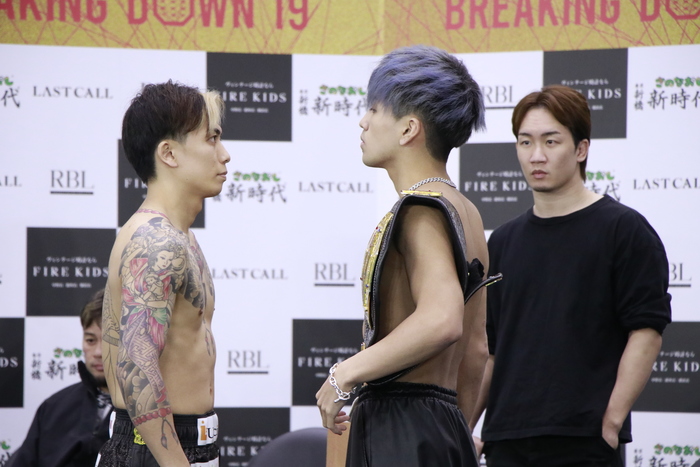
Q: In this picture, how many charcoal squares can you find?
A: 9